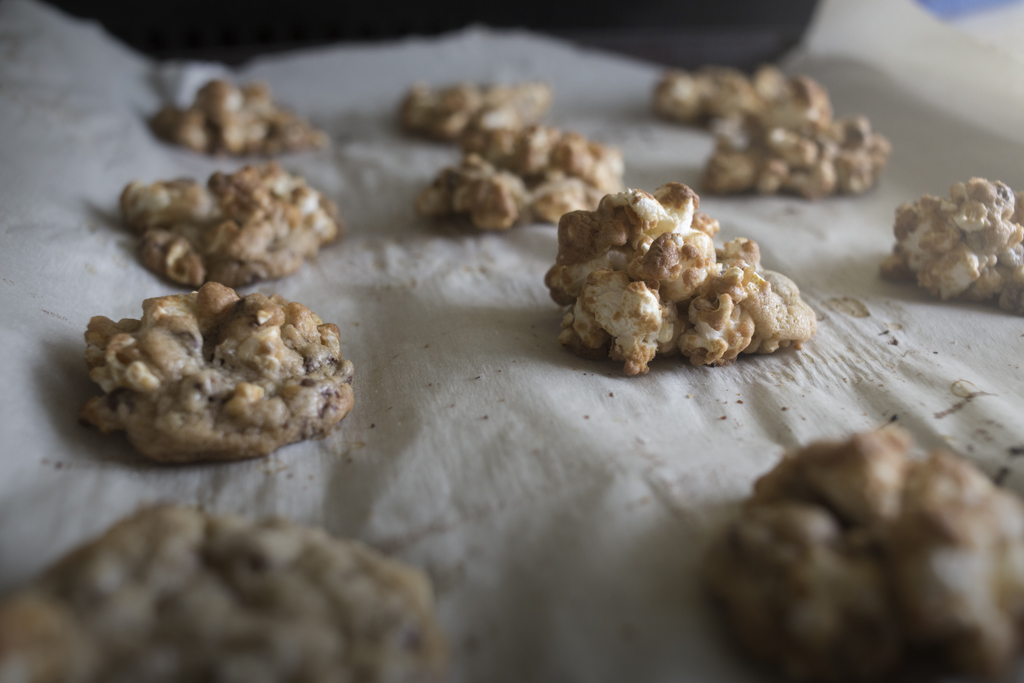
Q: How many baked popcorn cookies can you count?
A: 11